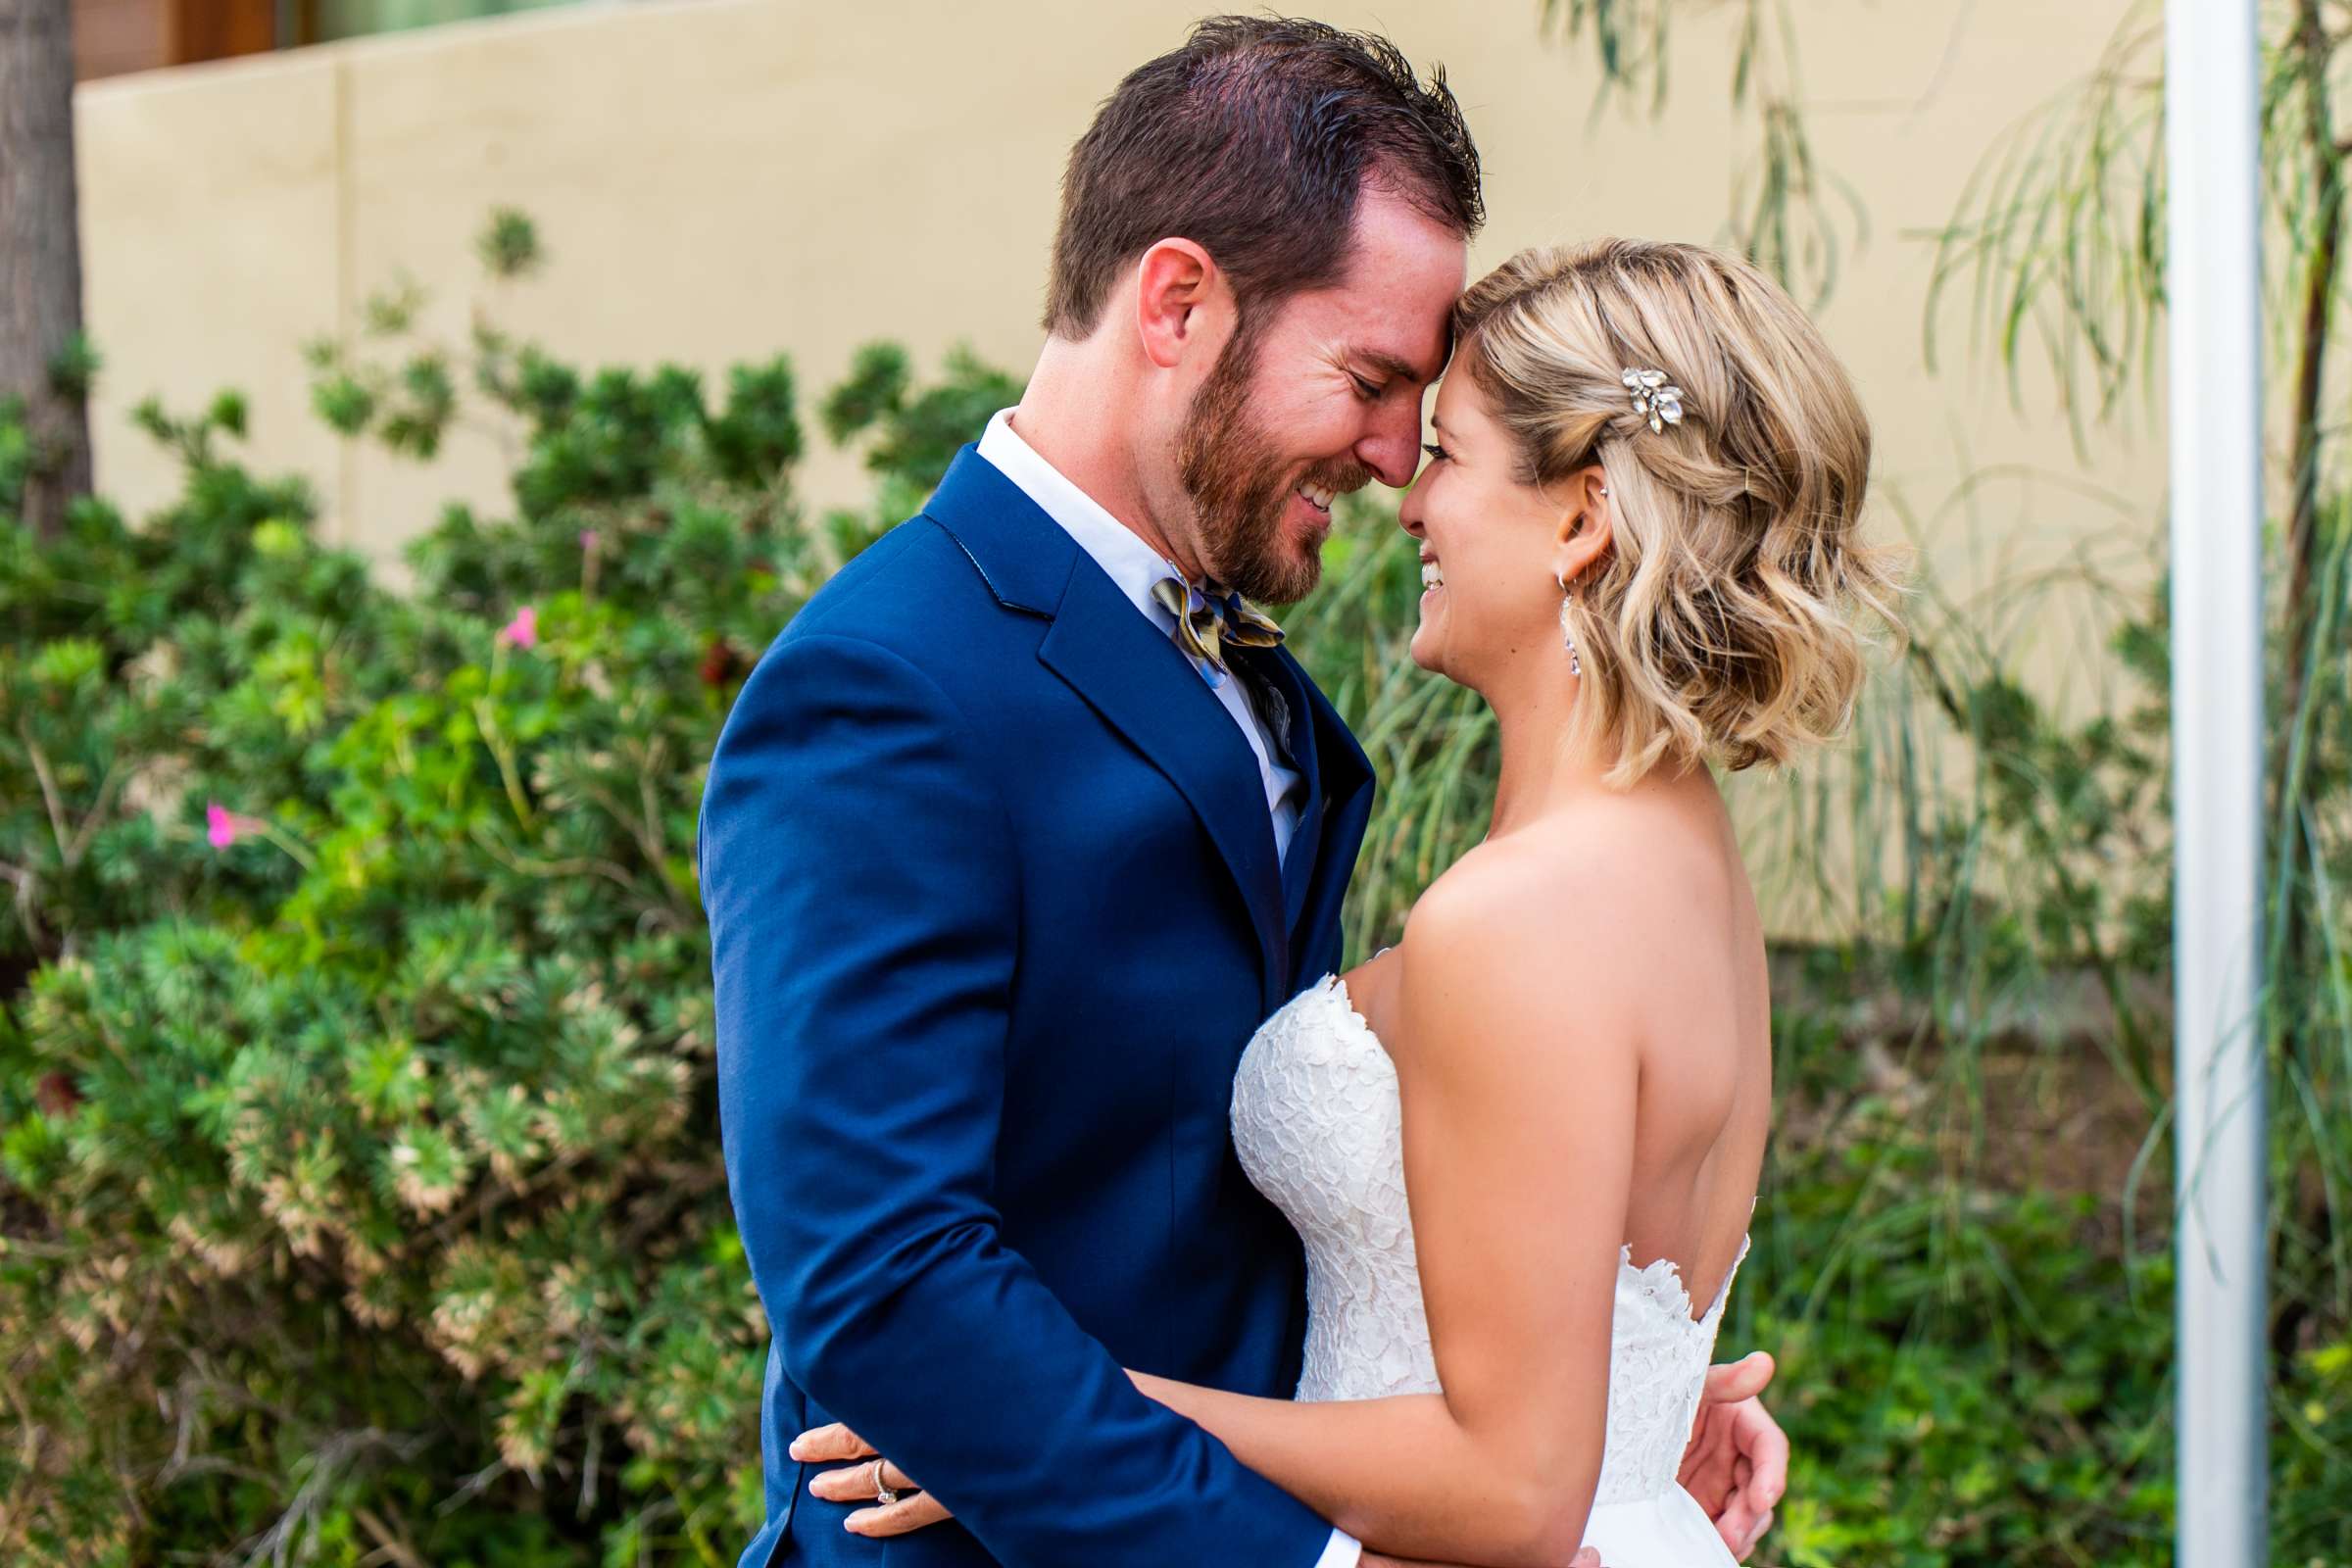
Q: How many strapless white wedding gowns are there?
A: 1